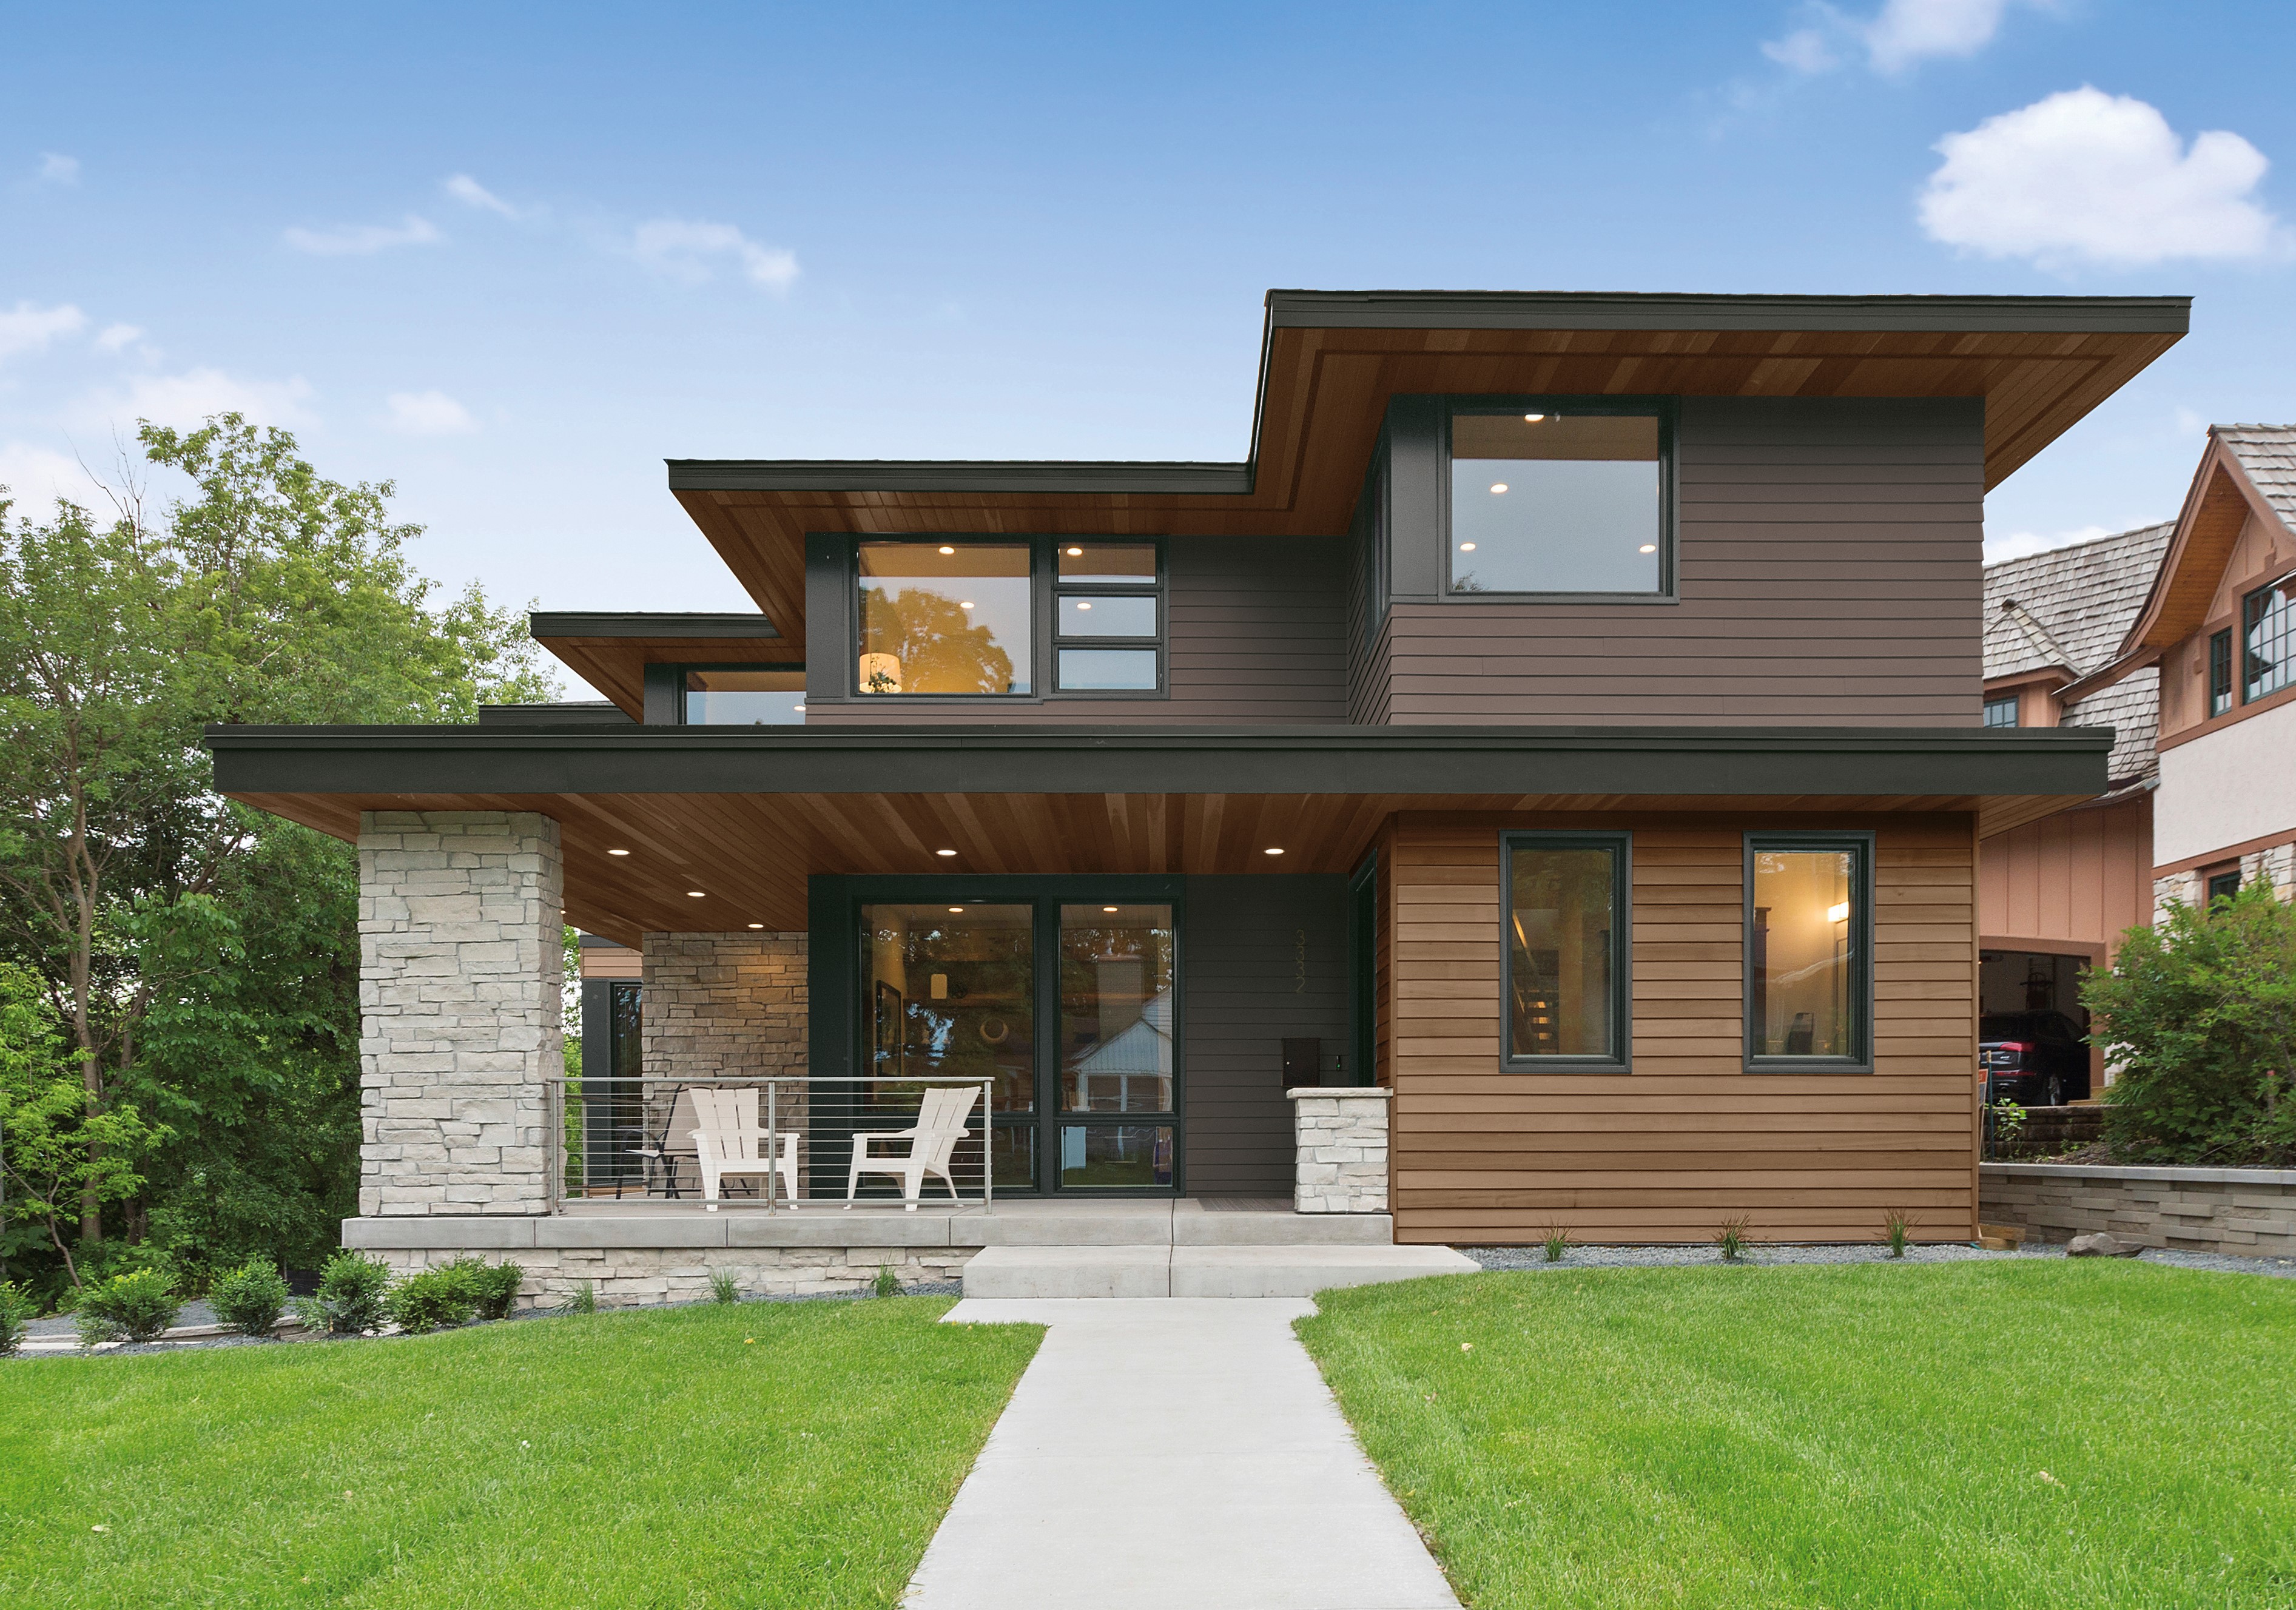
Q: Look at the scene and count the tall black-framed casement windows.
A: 2